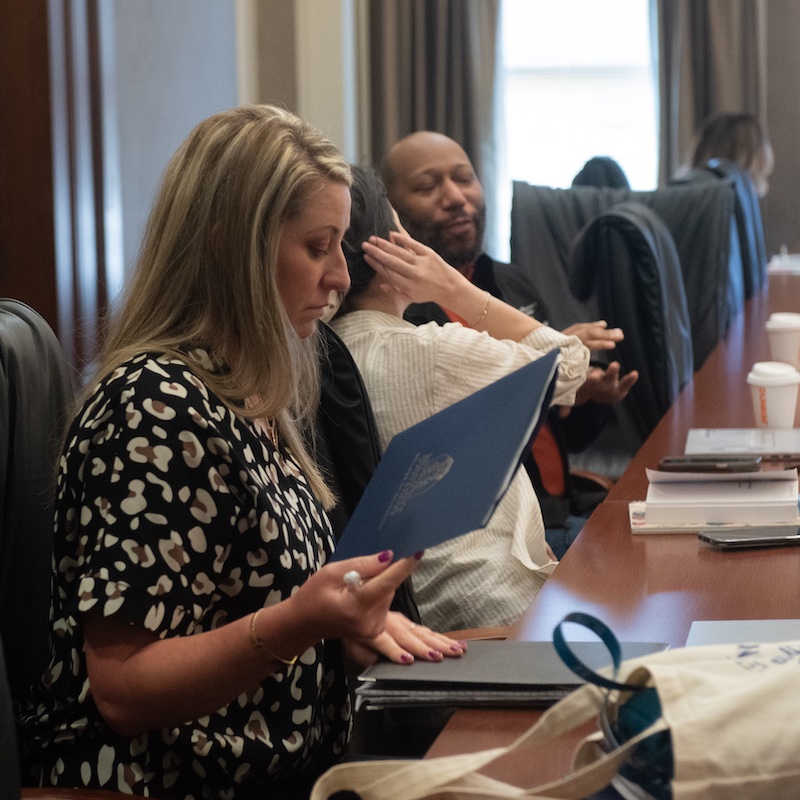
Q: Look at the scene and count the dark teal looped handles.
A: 1